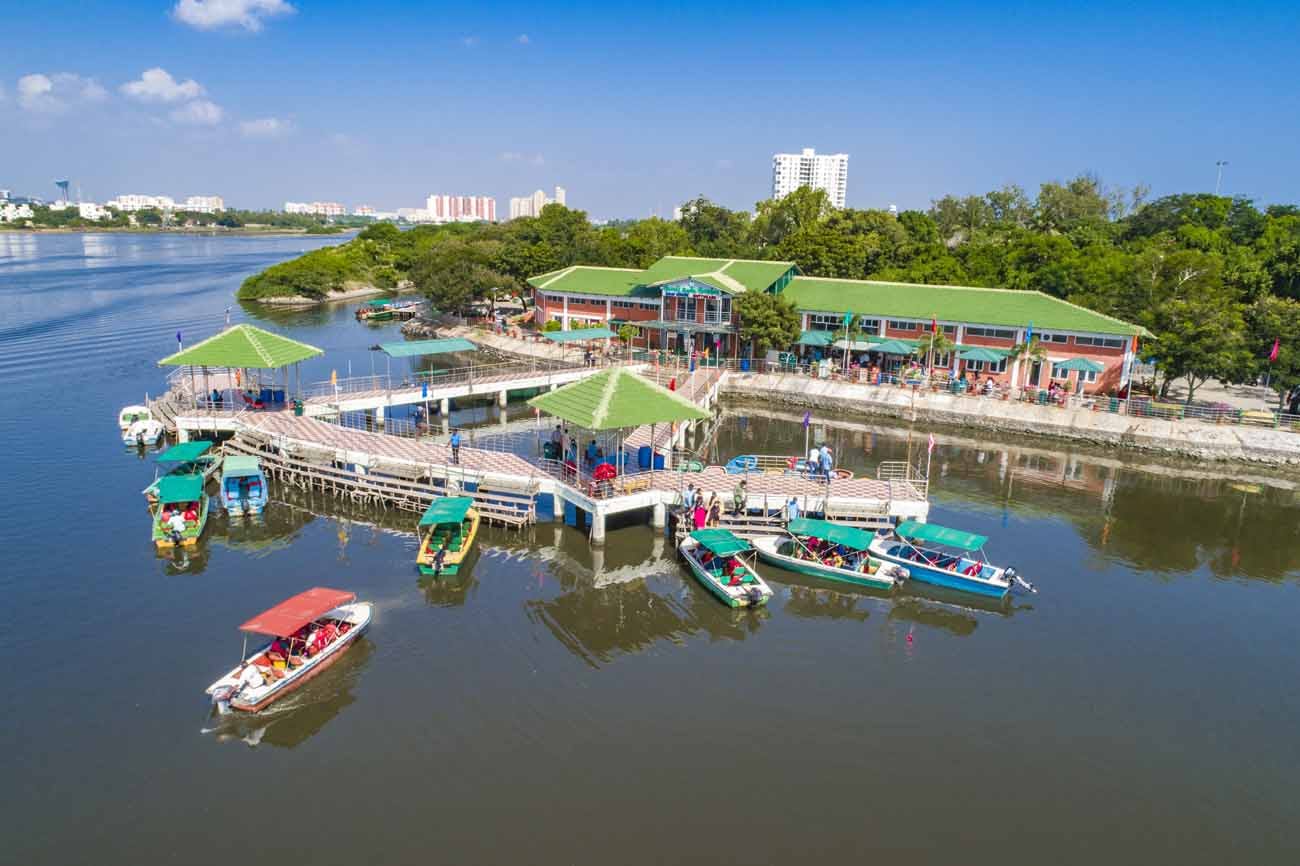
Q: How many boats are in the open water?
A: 1